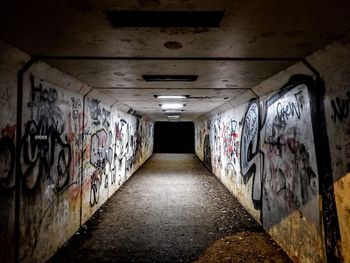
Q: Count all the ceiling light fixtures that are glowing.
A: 2